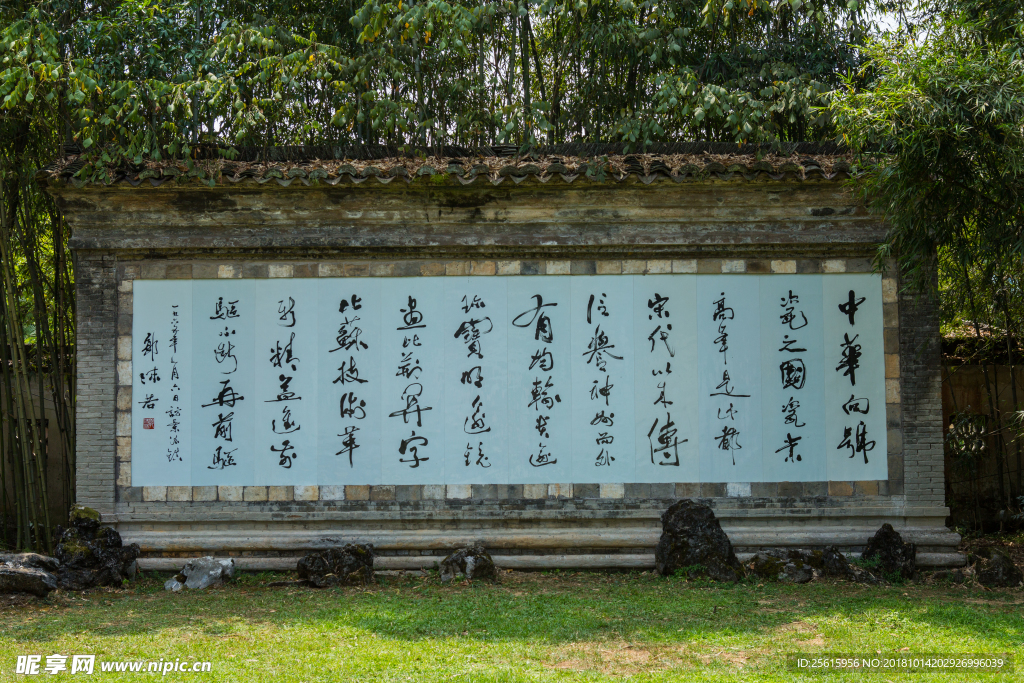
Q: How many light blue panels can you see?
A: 12